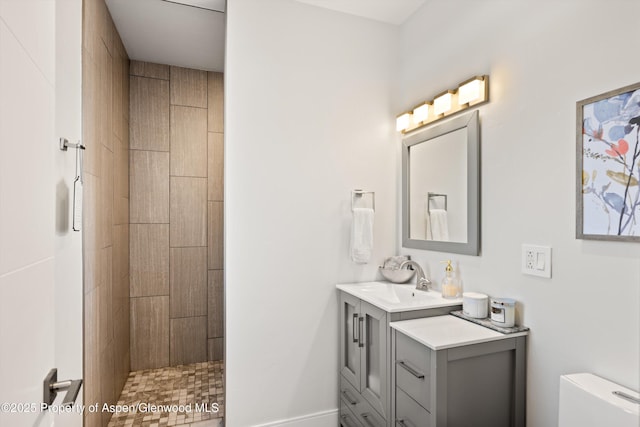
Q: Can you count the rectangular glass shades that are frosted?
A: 4